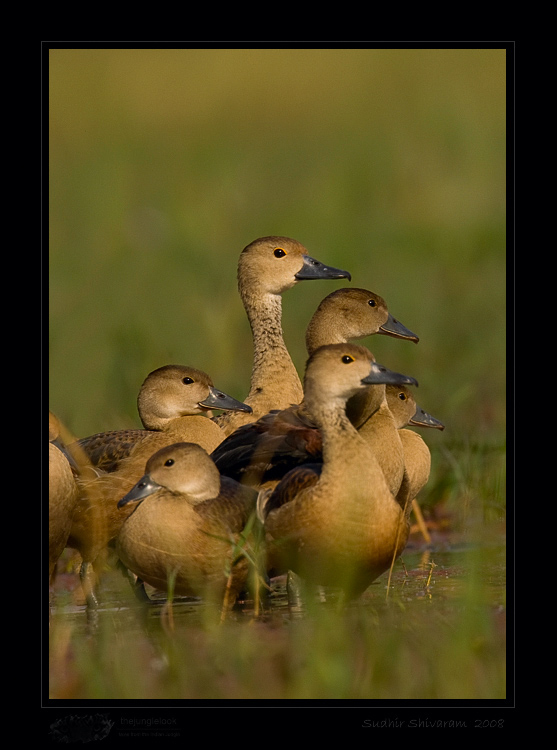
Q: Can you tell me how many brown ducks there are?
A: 7